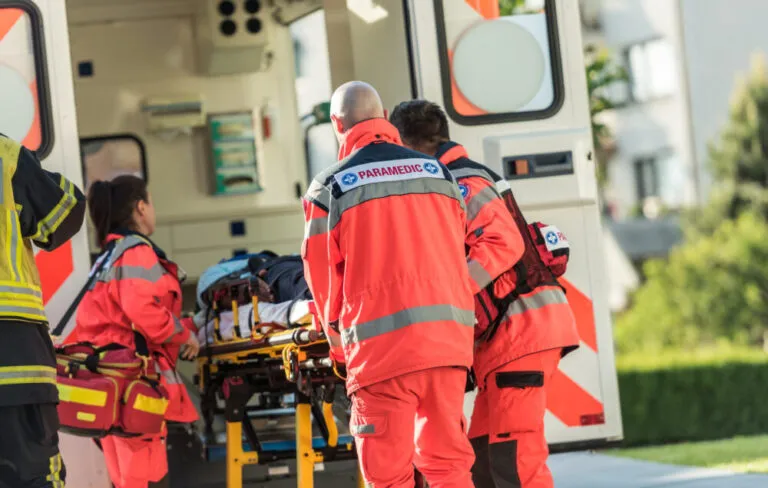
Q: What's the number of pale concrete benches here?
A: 0